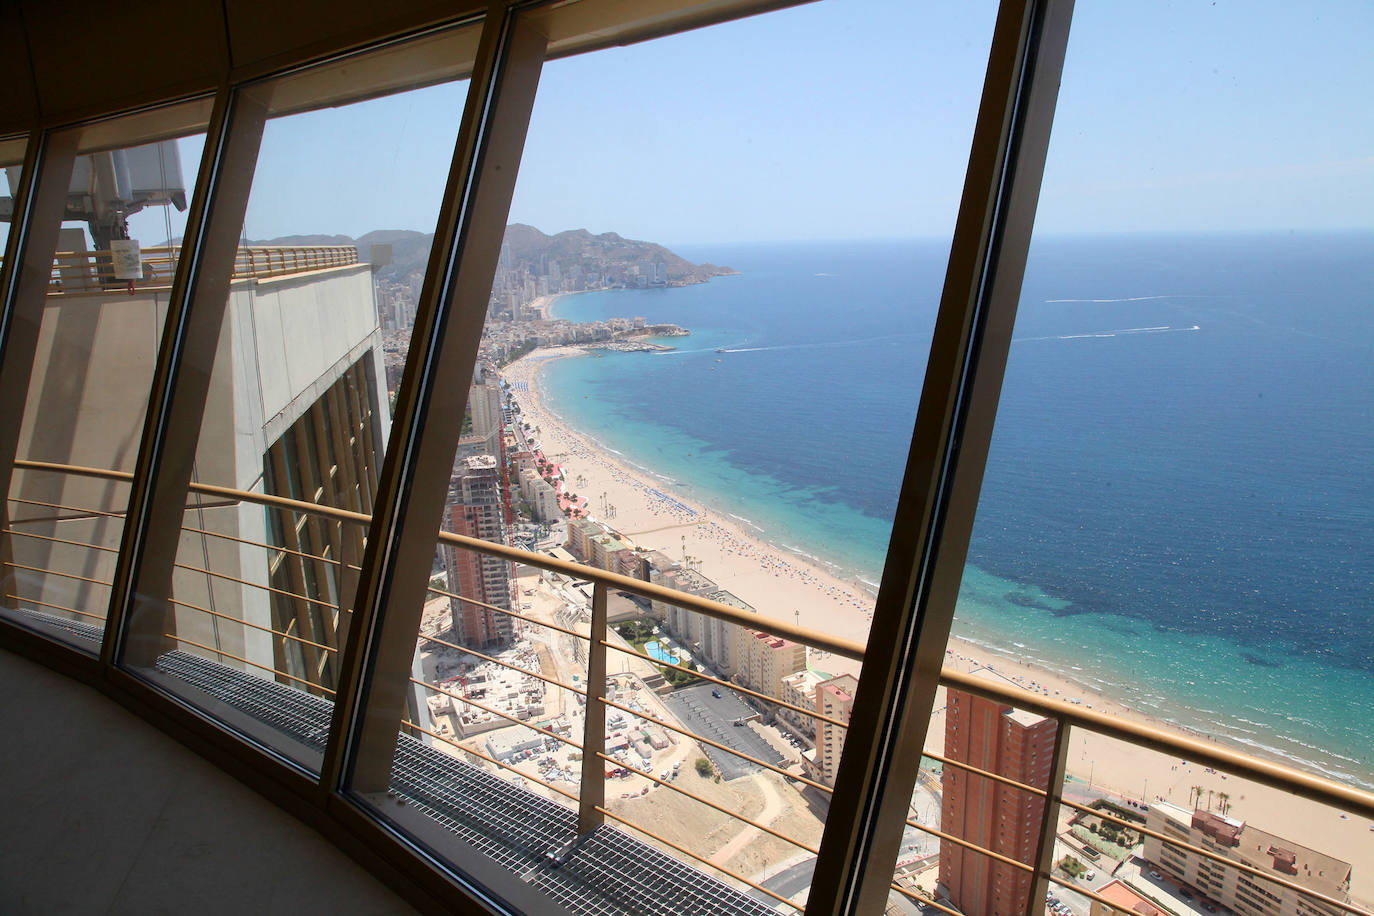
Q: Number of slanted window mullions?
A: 4